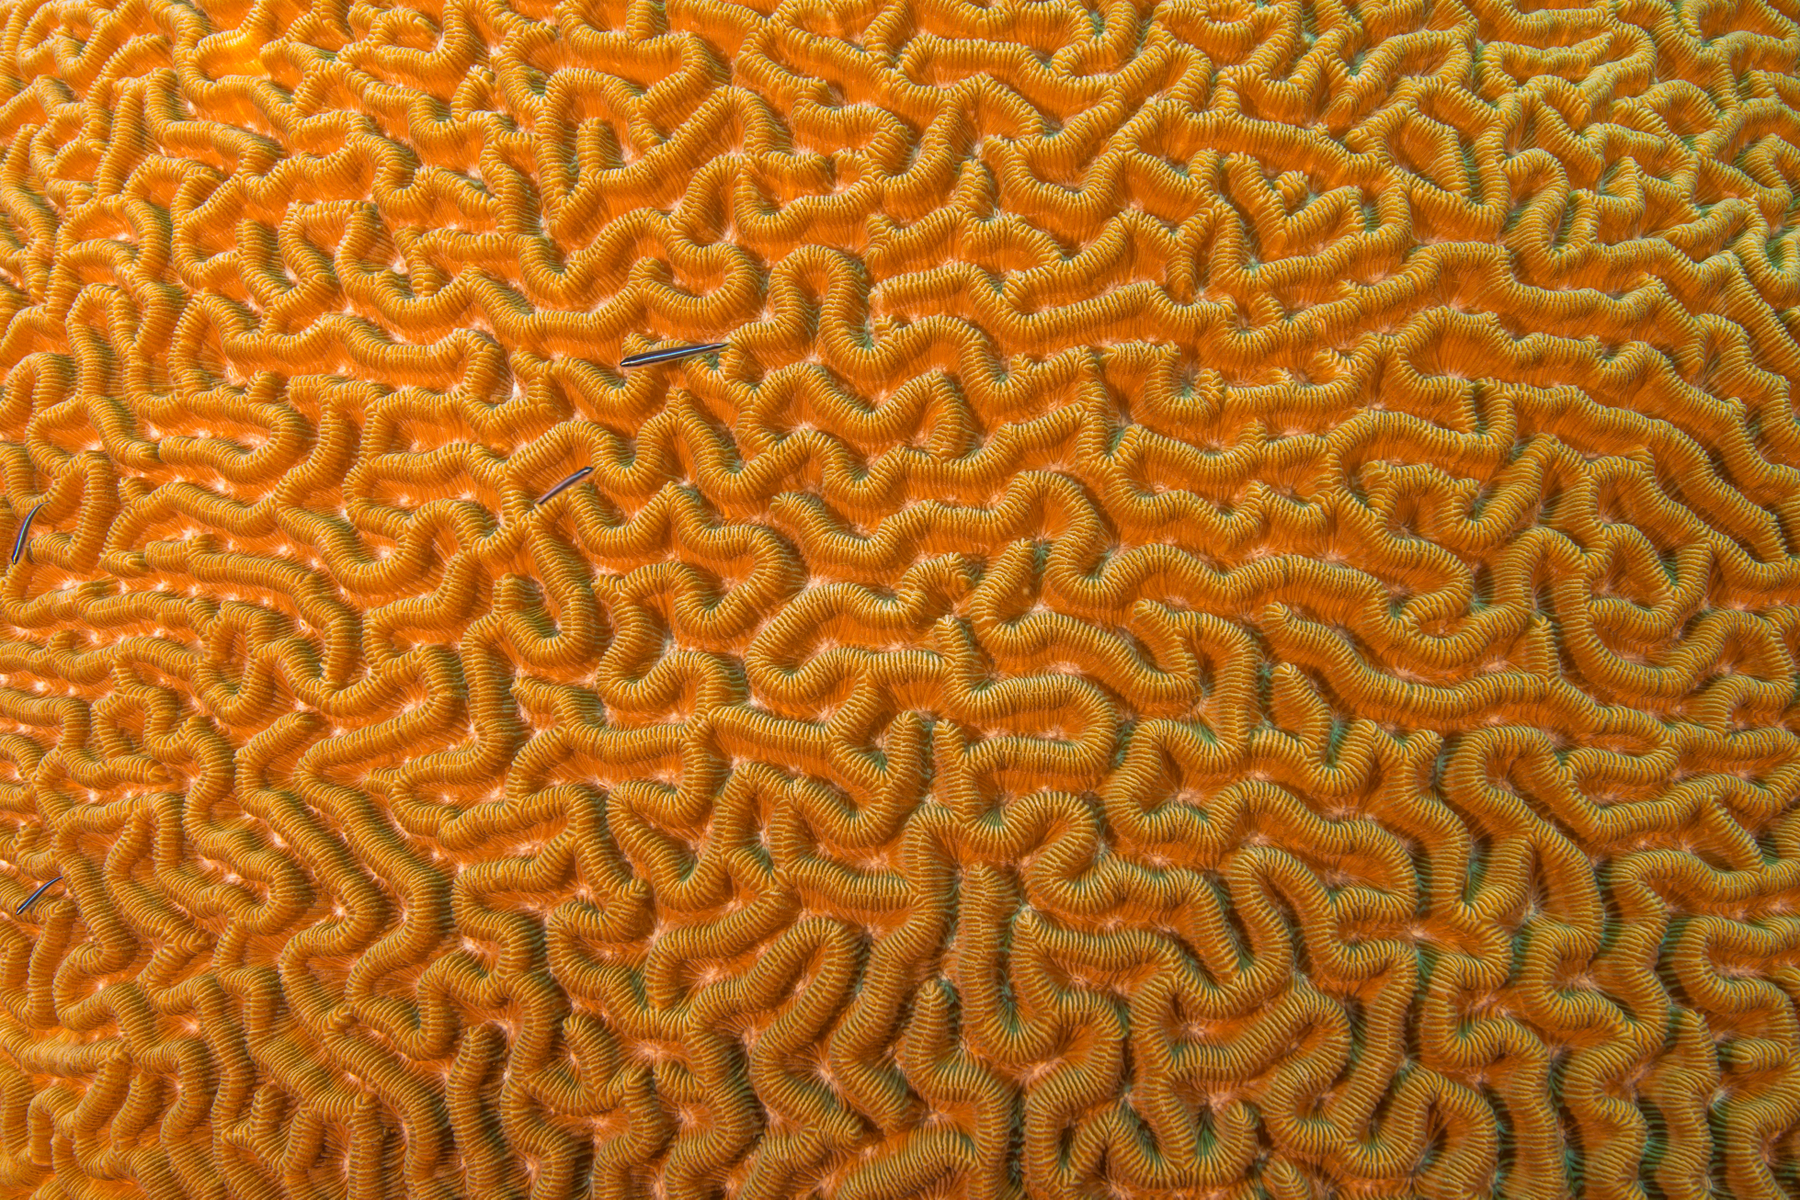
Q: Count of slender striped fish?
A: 4